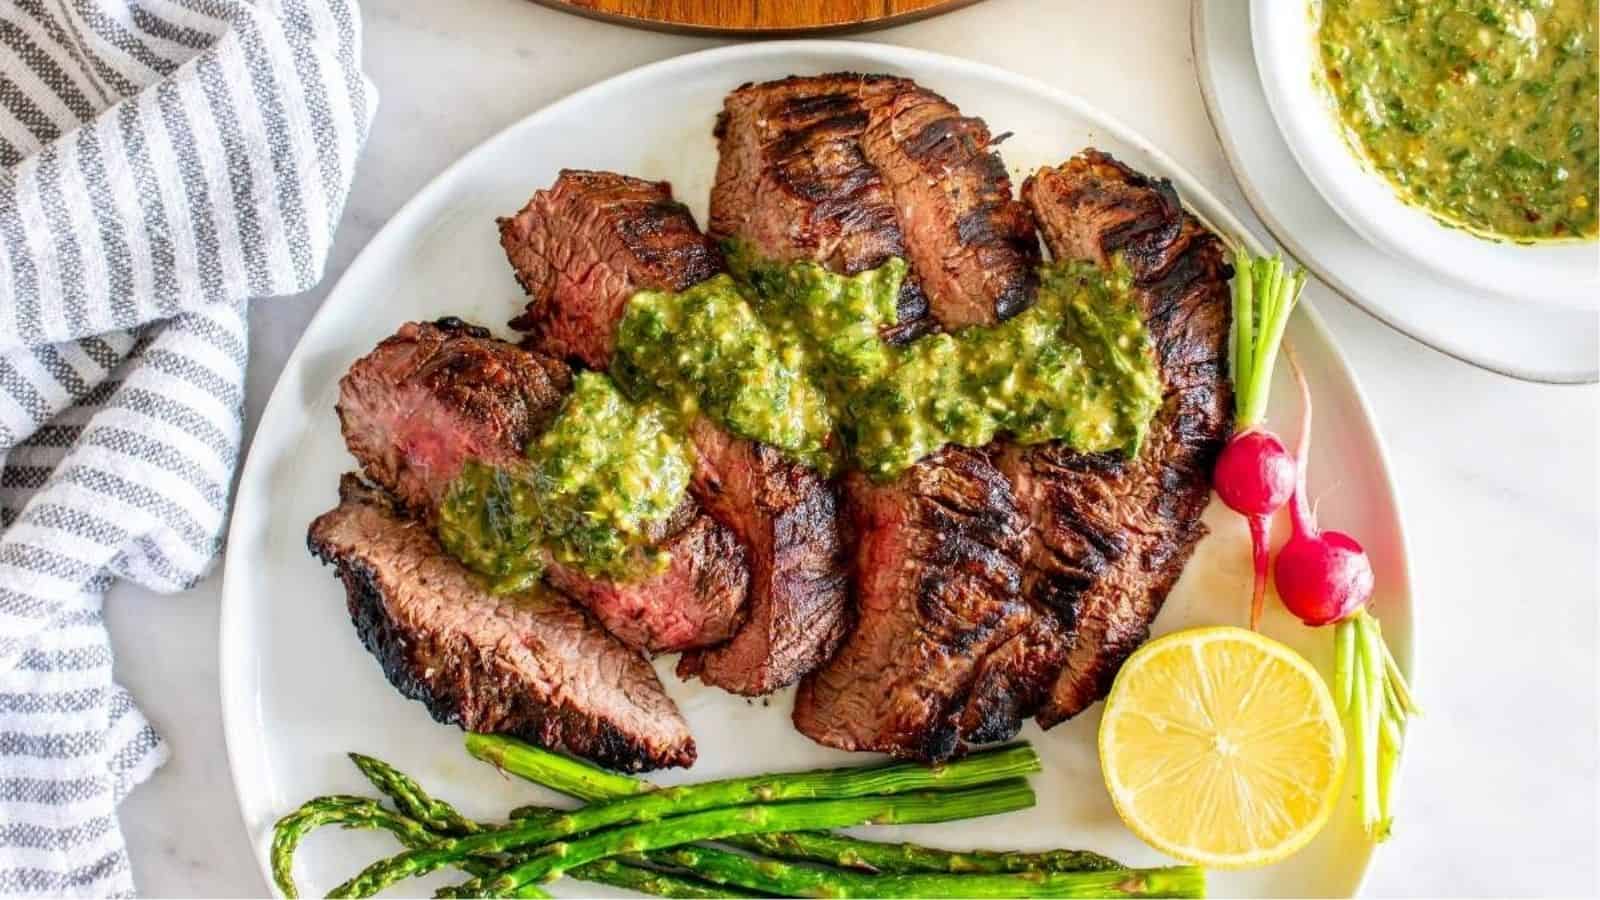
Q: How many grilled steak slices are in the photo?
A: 6